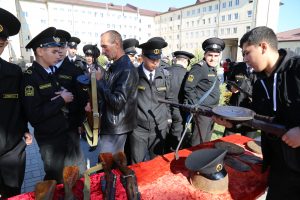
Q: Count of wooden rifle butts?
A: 4